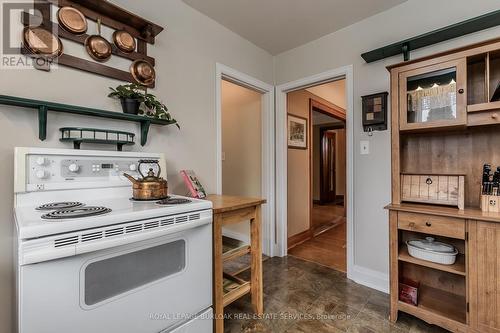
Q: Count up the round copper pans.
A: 5